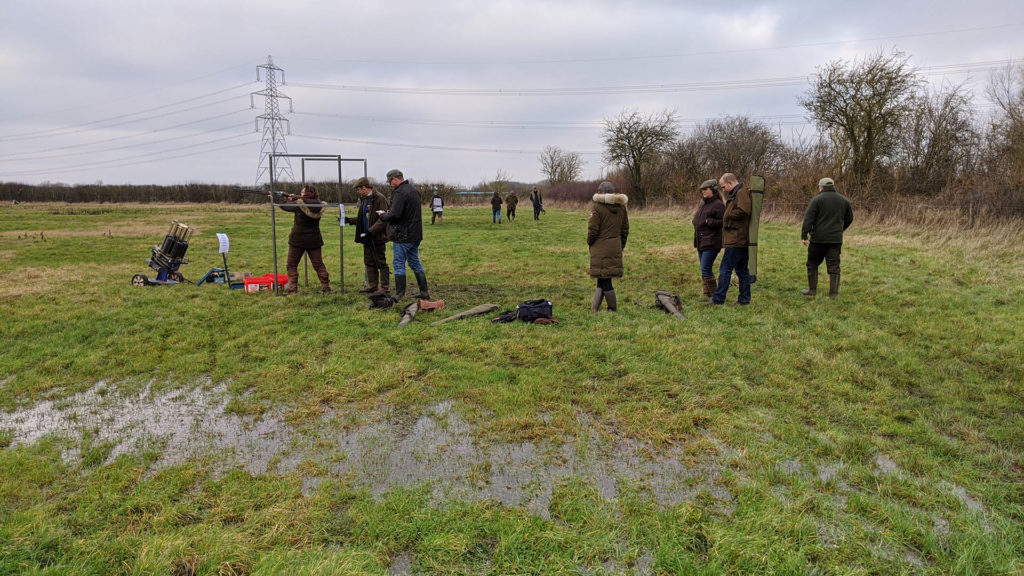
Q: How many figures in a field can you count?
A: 11